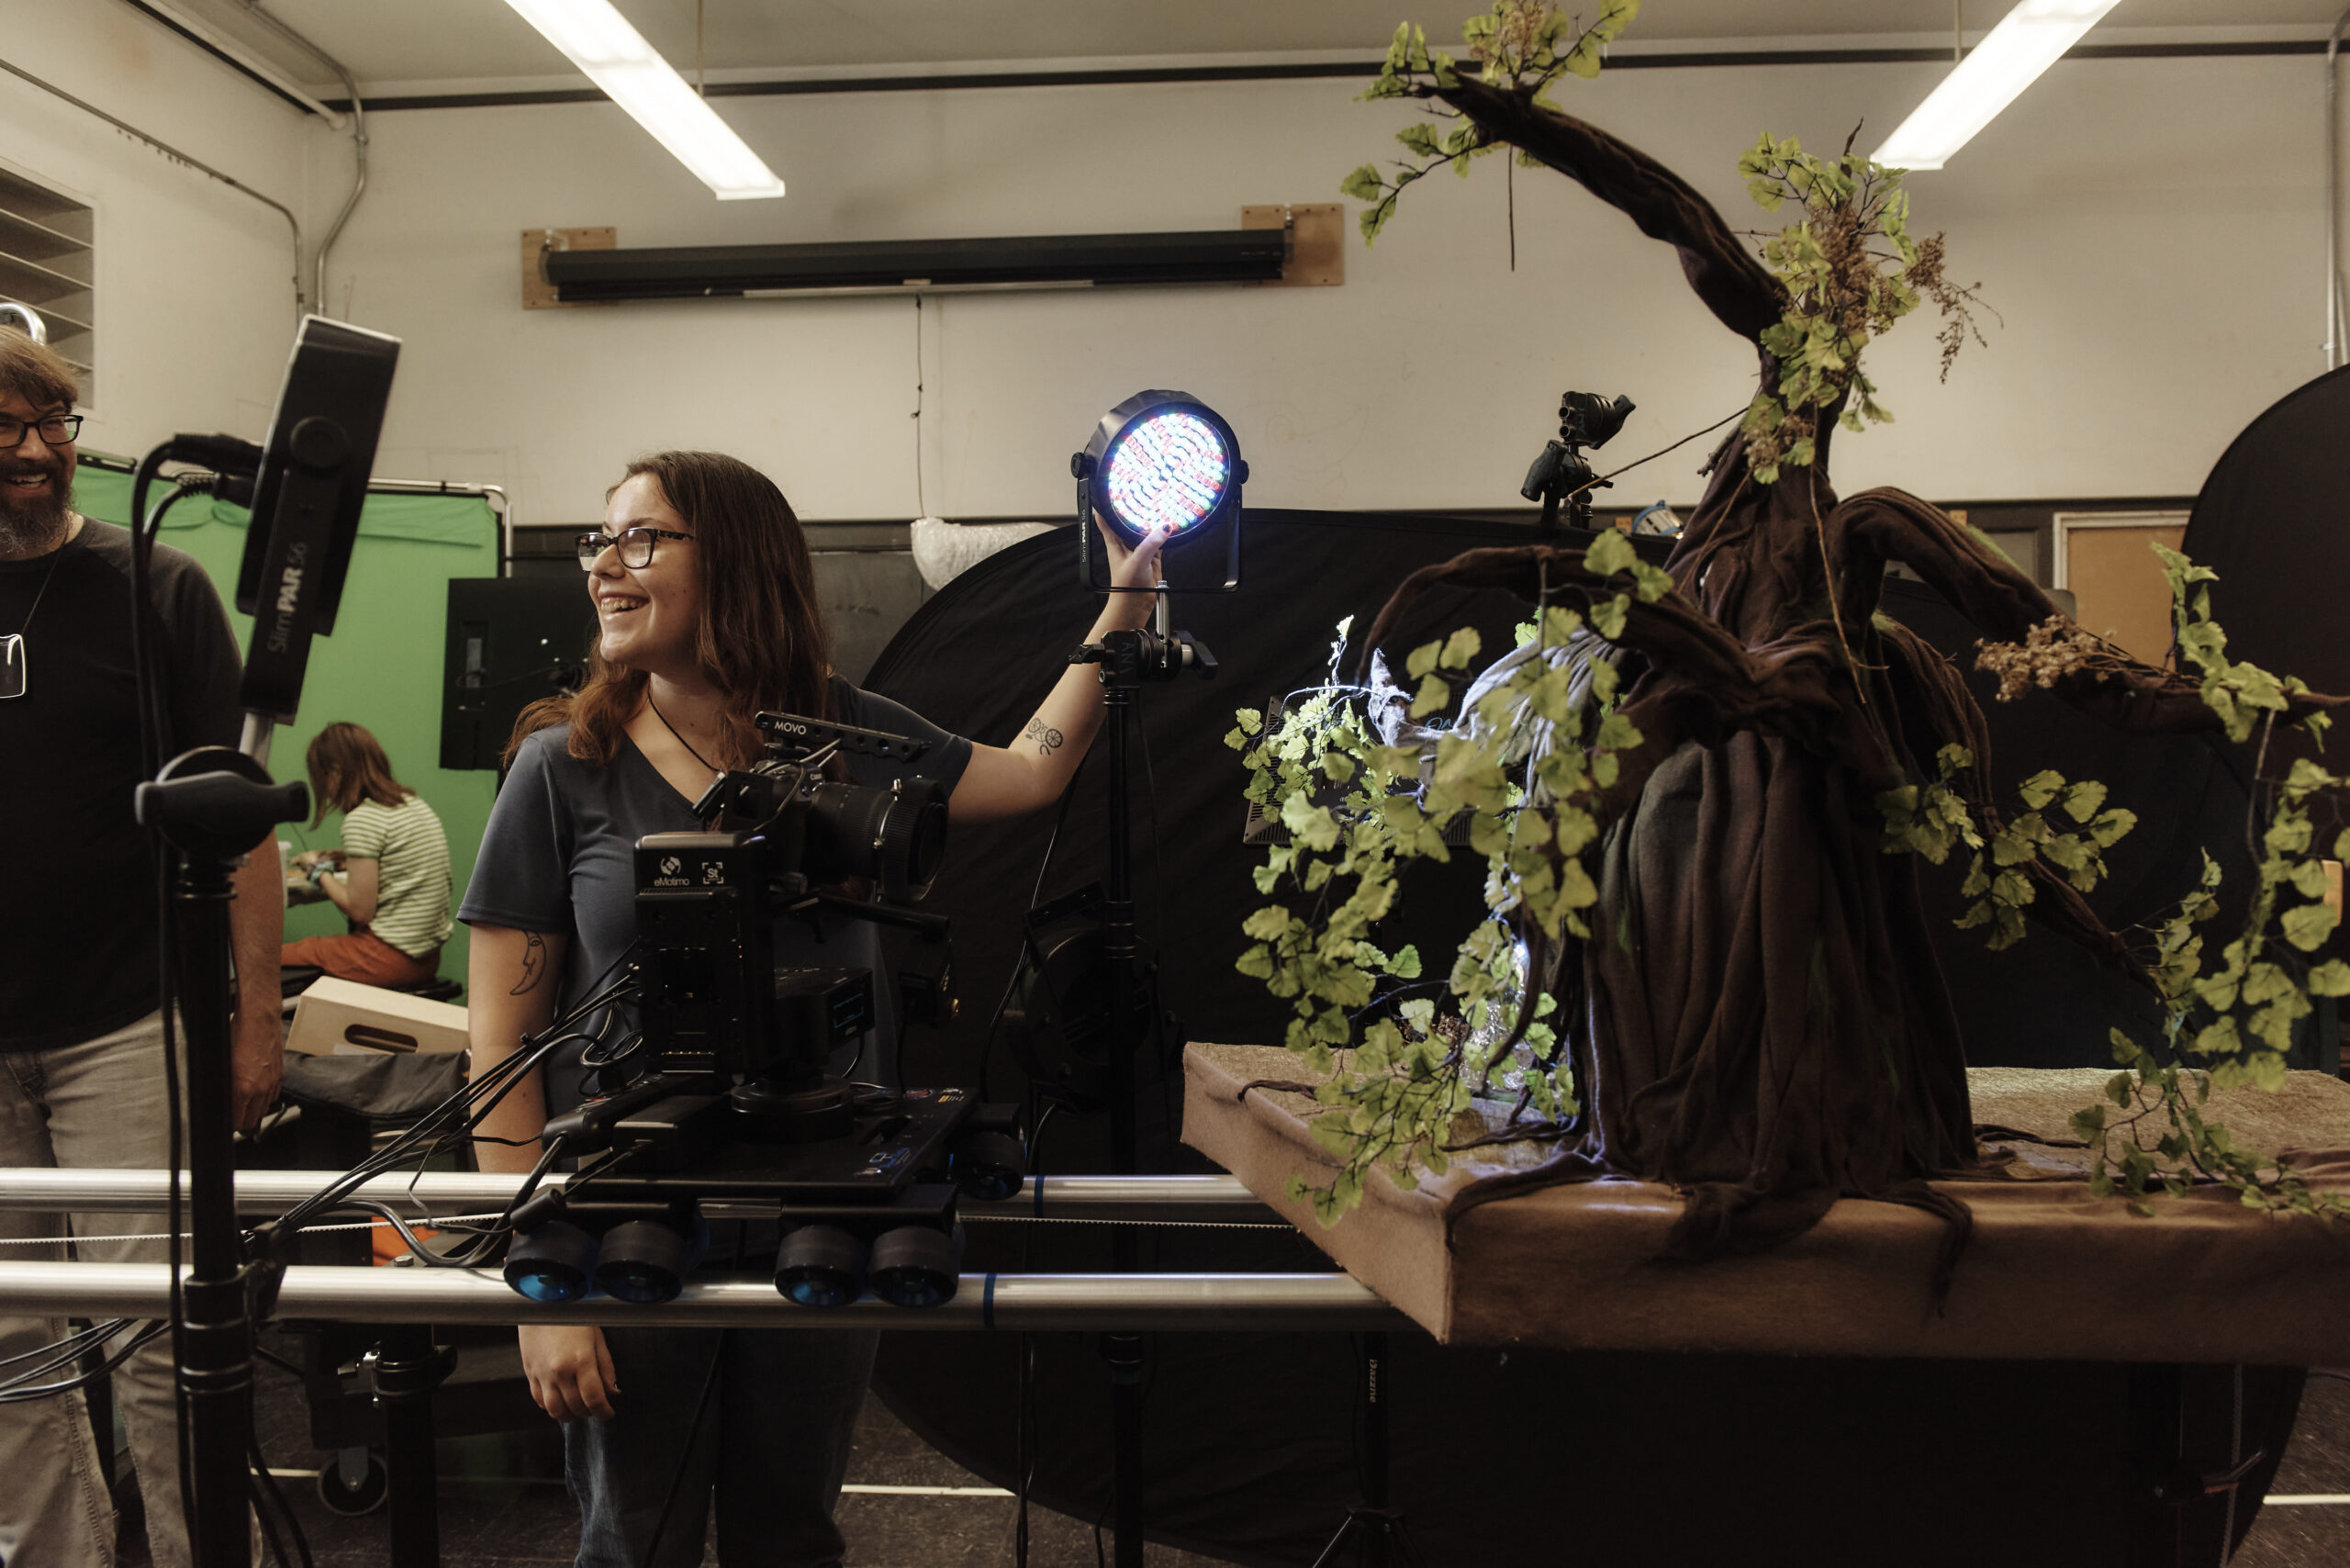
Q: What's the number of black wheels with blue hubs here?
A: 5